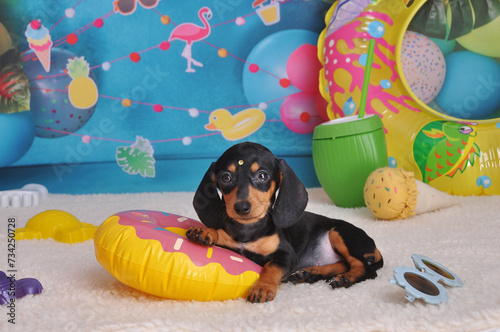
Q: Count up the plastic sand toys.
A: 3